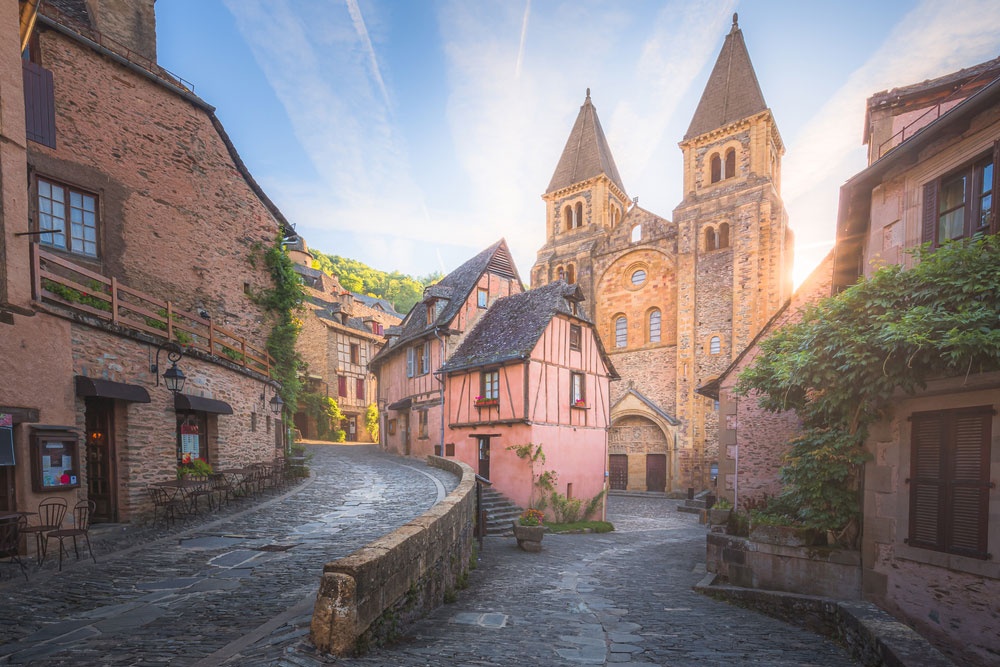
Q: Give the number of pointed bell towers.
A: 2